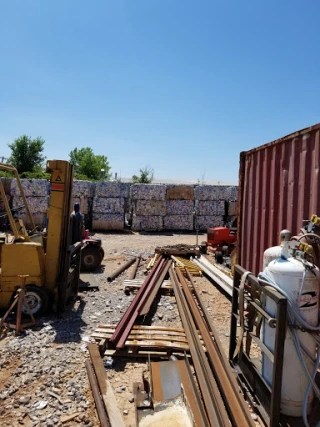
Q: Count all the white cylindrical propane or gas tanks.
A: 2